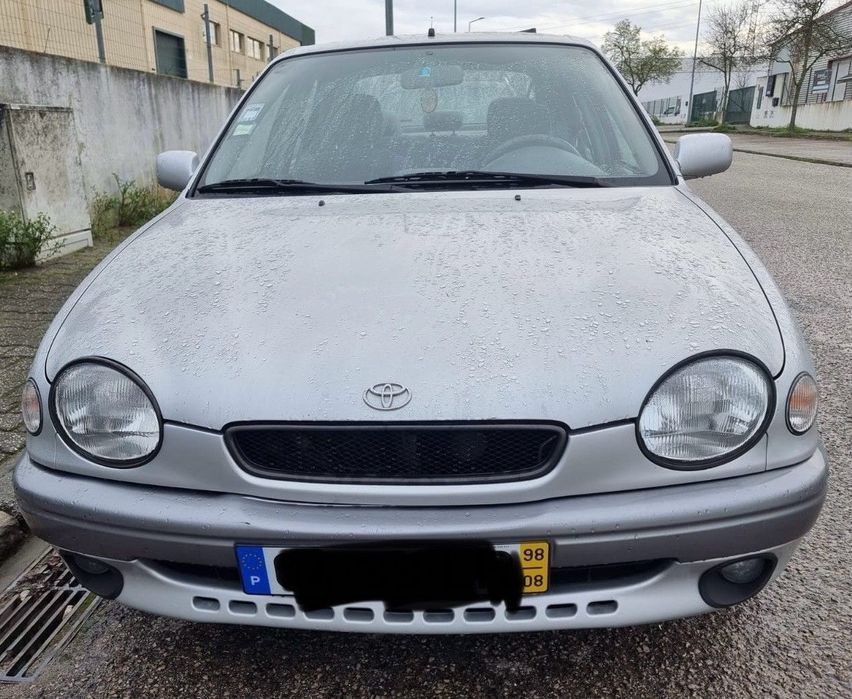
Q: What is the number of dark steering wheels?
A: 1